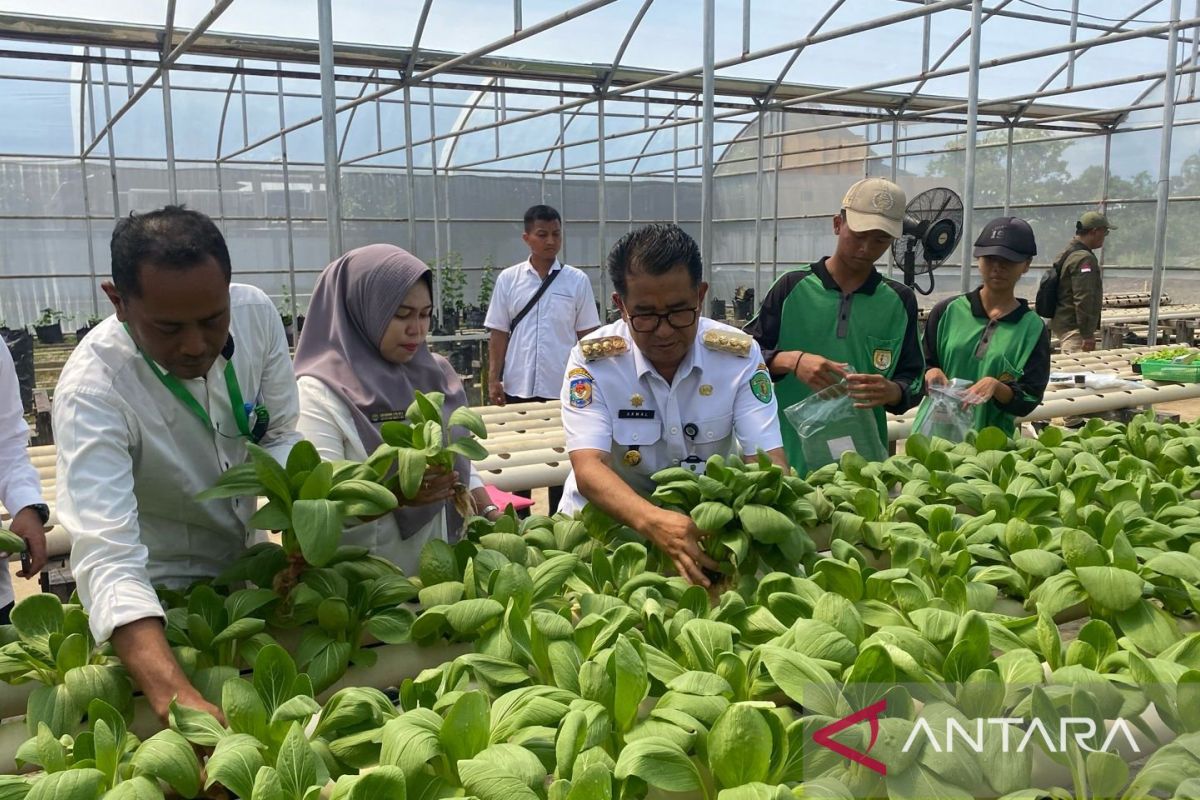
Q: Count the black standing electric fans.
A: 1